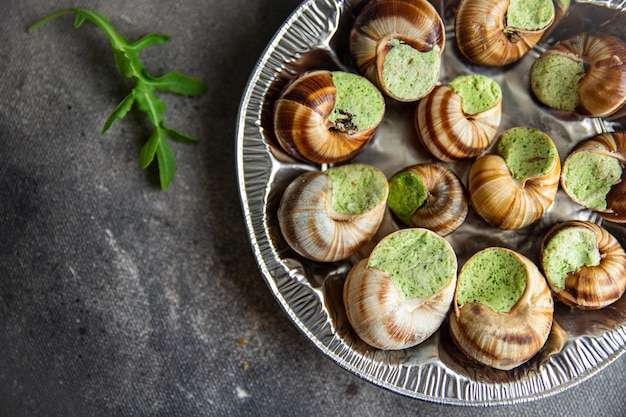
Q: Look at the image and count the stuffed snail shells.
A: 12